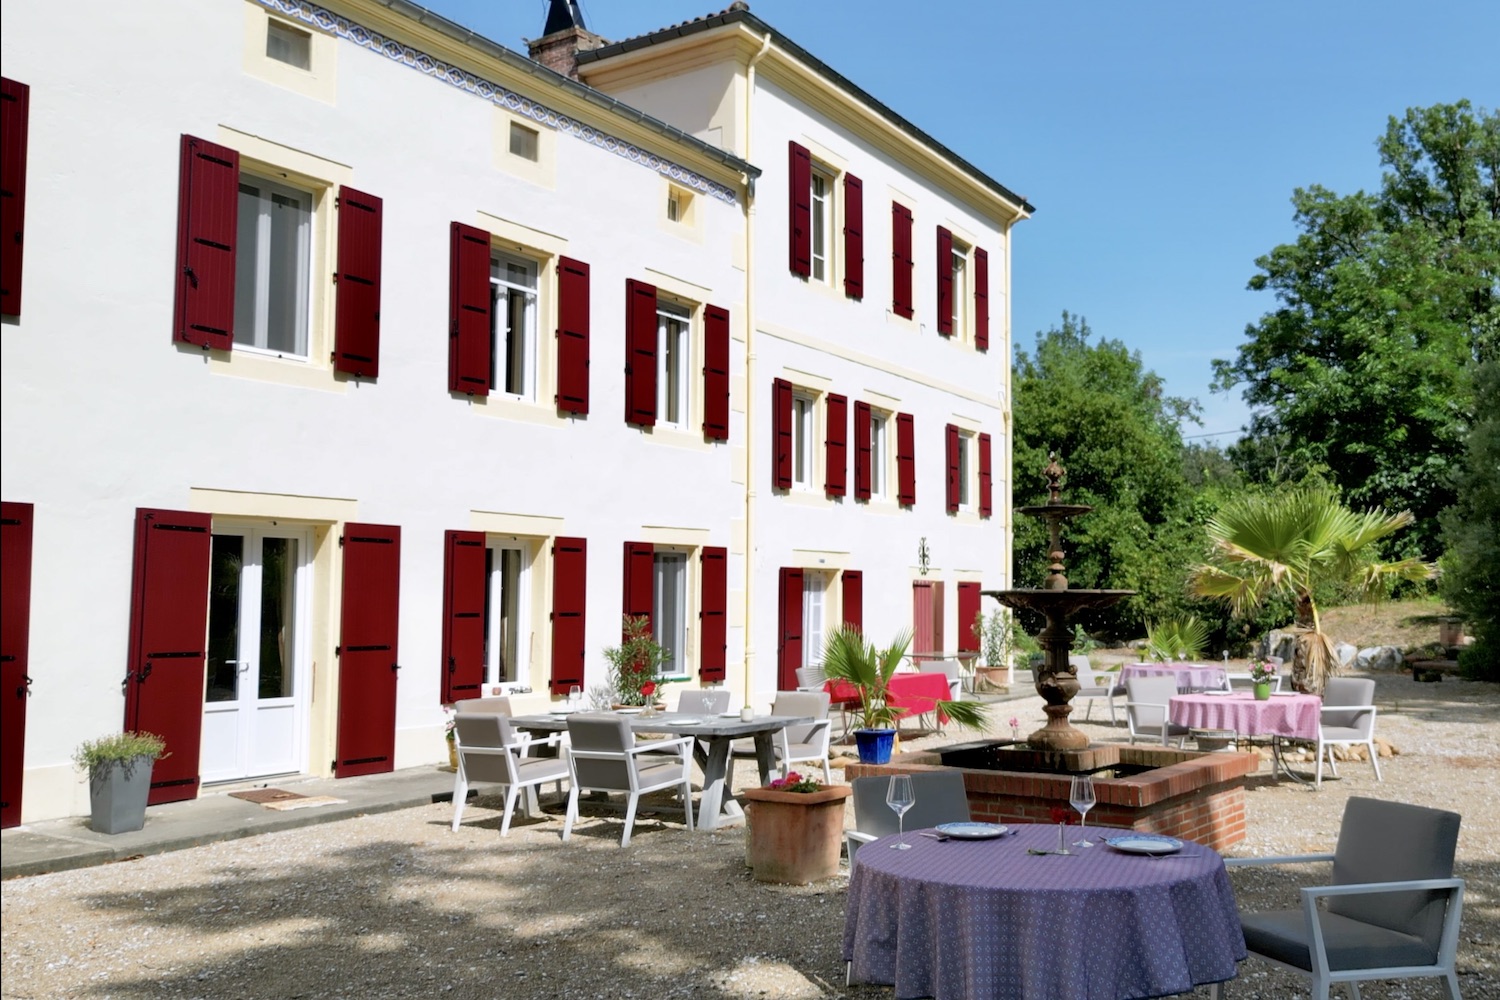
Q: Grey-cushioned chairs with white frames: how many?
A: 13